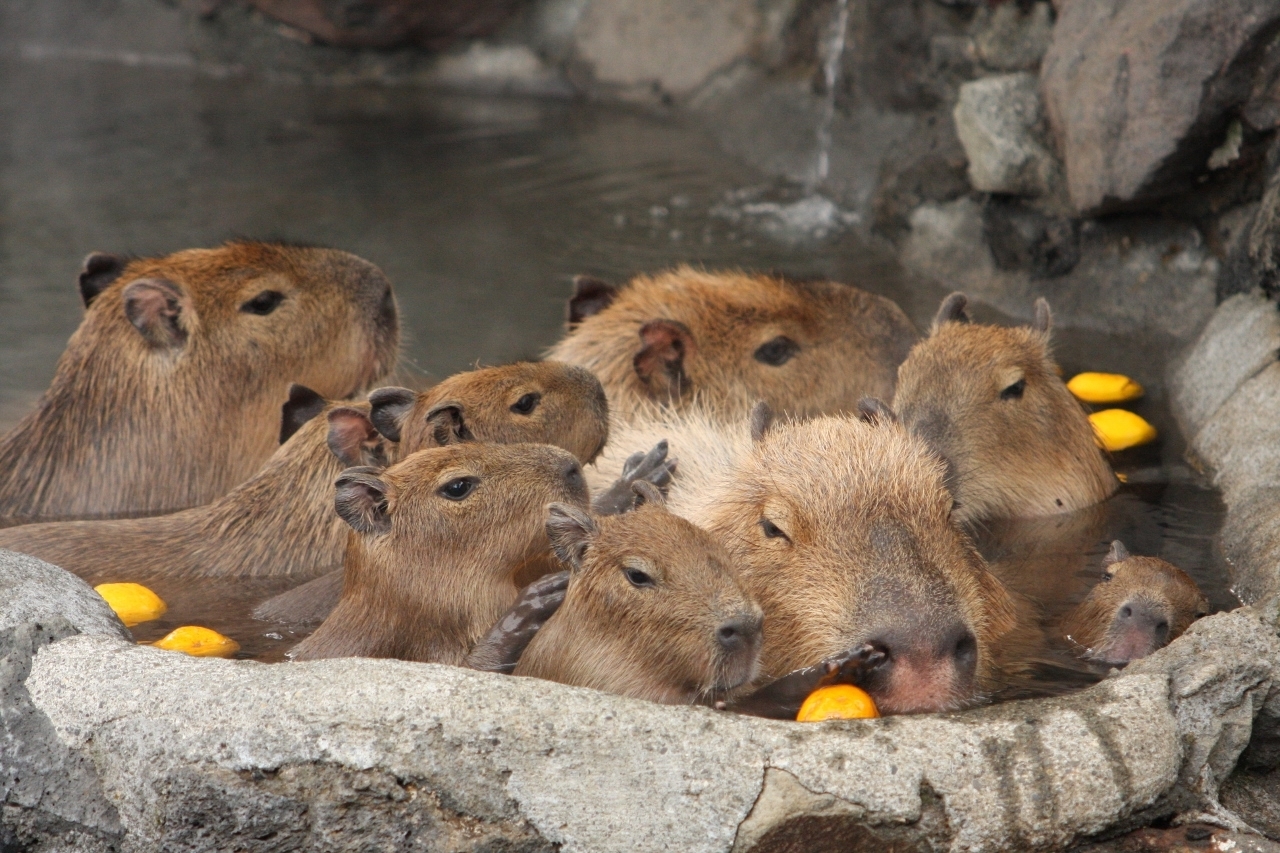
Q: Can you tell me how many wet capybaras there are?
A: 9